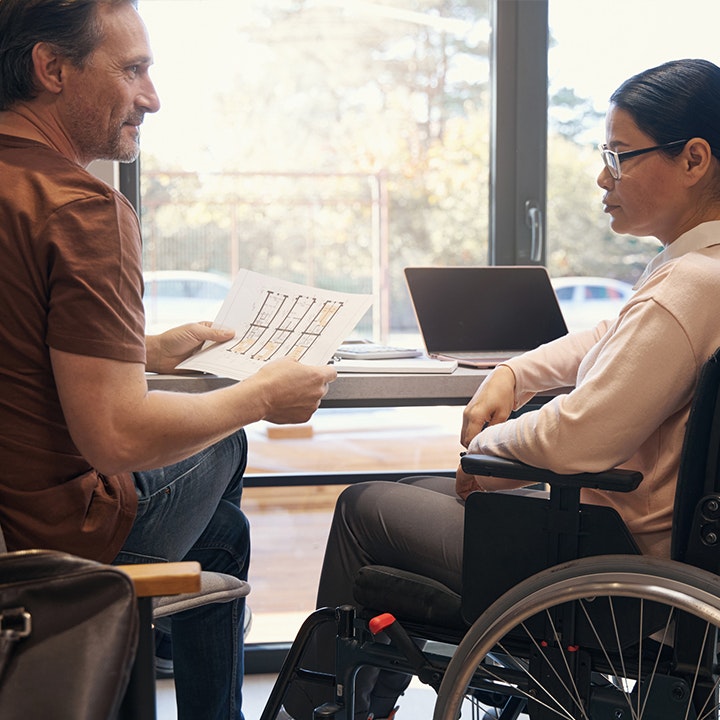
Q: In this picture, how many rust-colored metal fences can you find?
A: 1